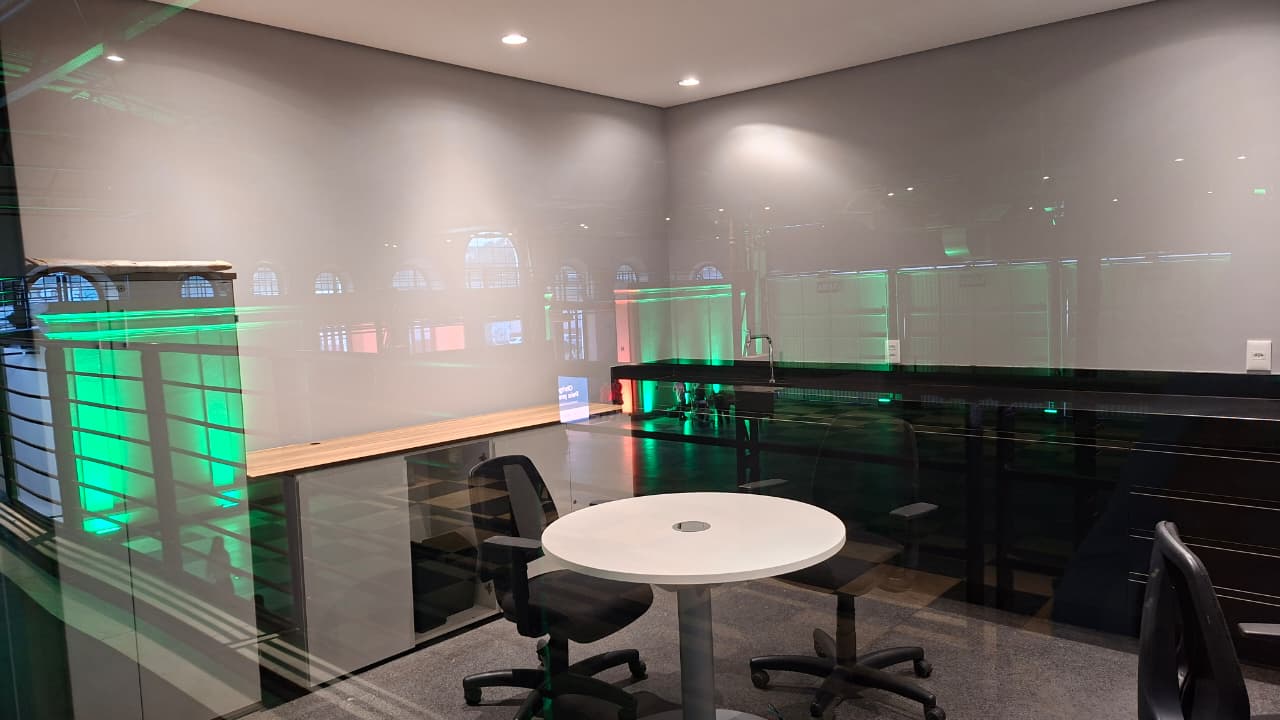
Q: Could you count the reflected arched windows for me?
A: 9